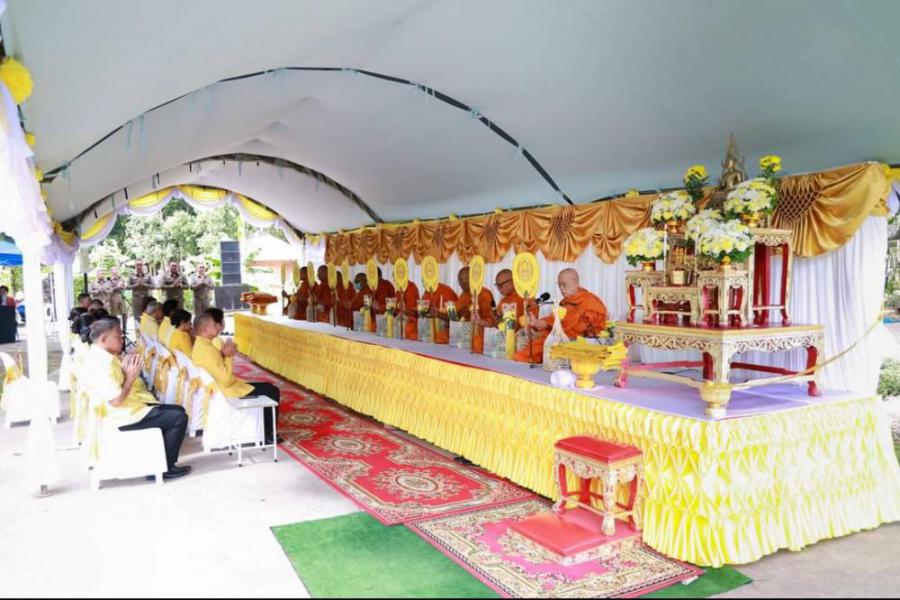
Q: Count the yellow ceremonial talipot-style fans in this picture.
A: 10